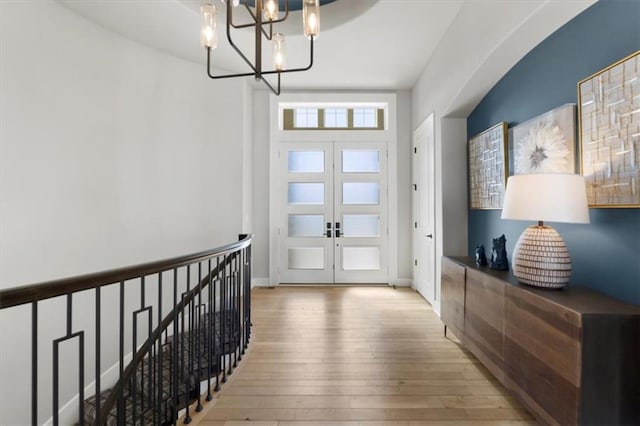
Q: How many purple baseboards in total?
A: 0